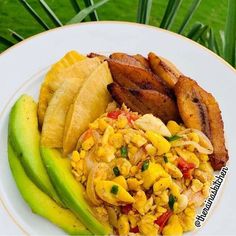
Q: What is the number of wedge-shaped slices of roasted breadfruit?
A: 3